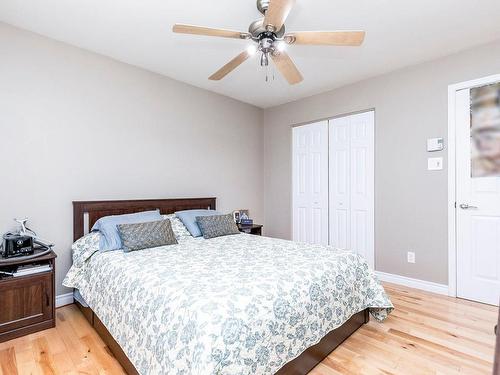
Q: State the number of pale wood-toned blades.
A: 5